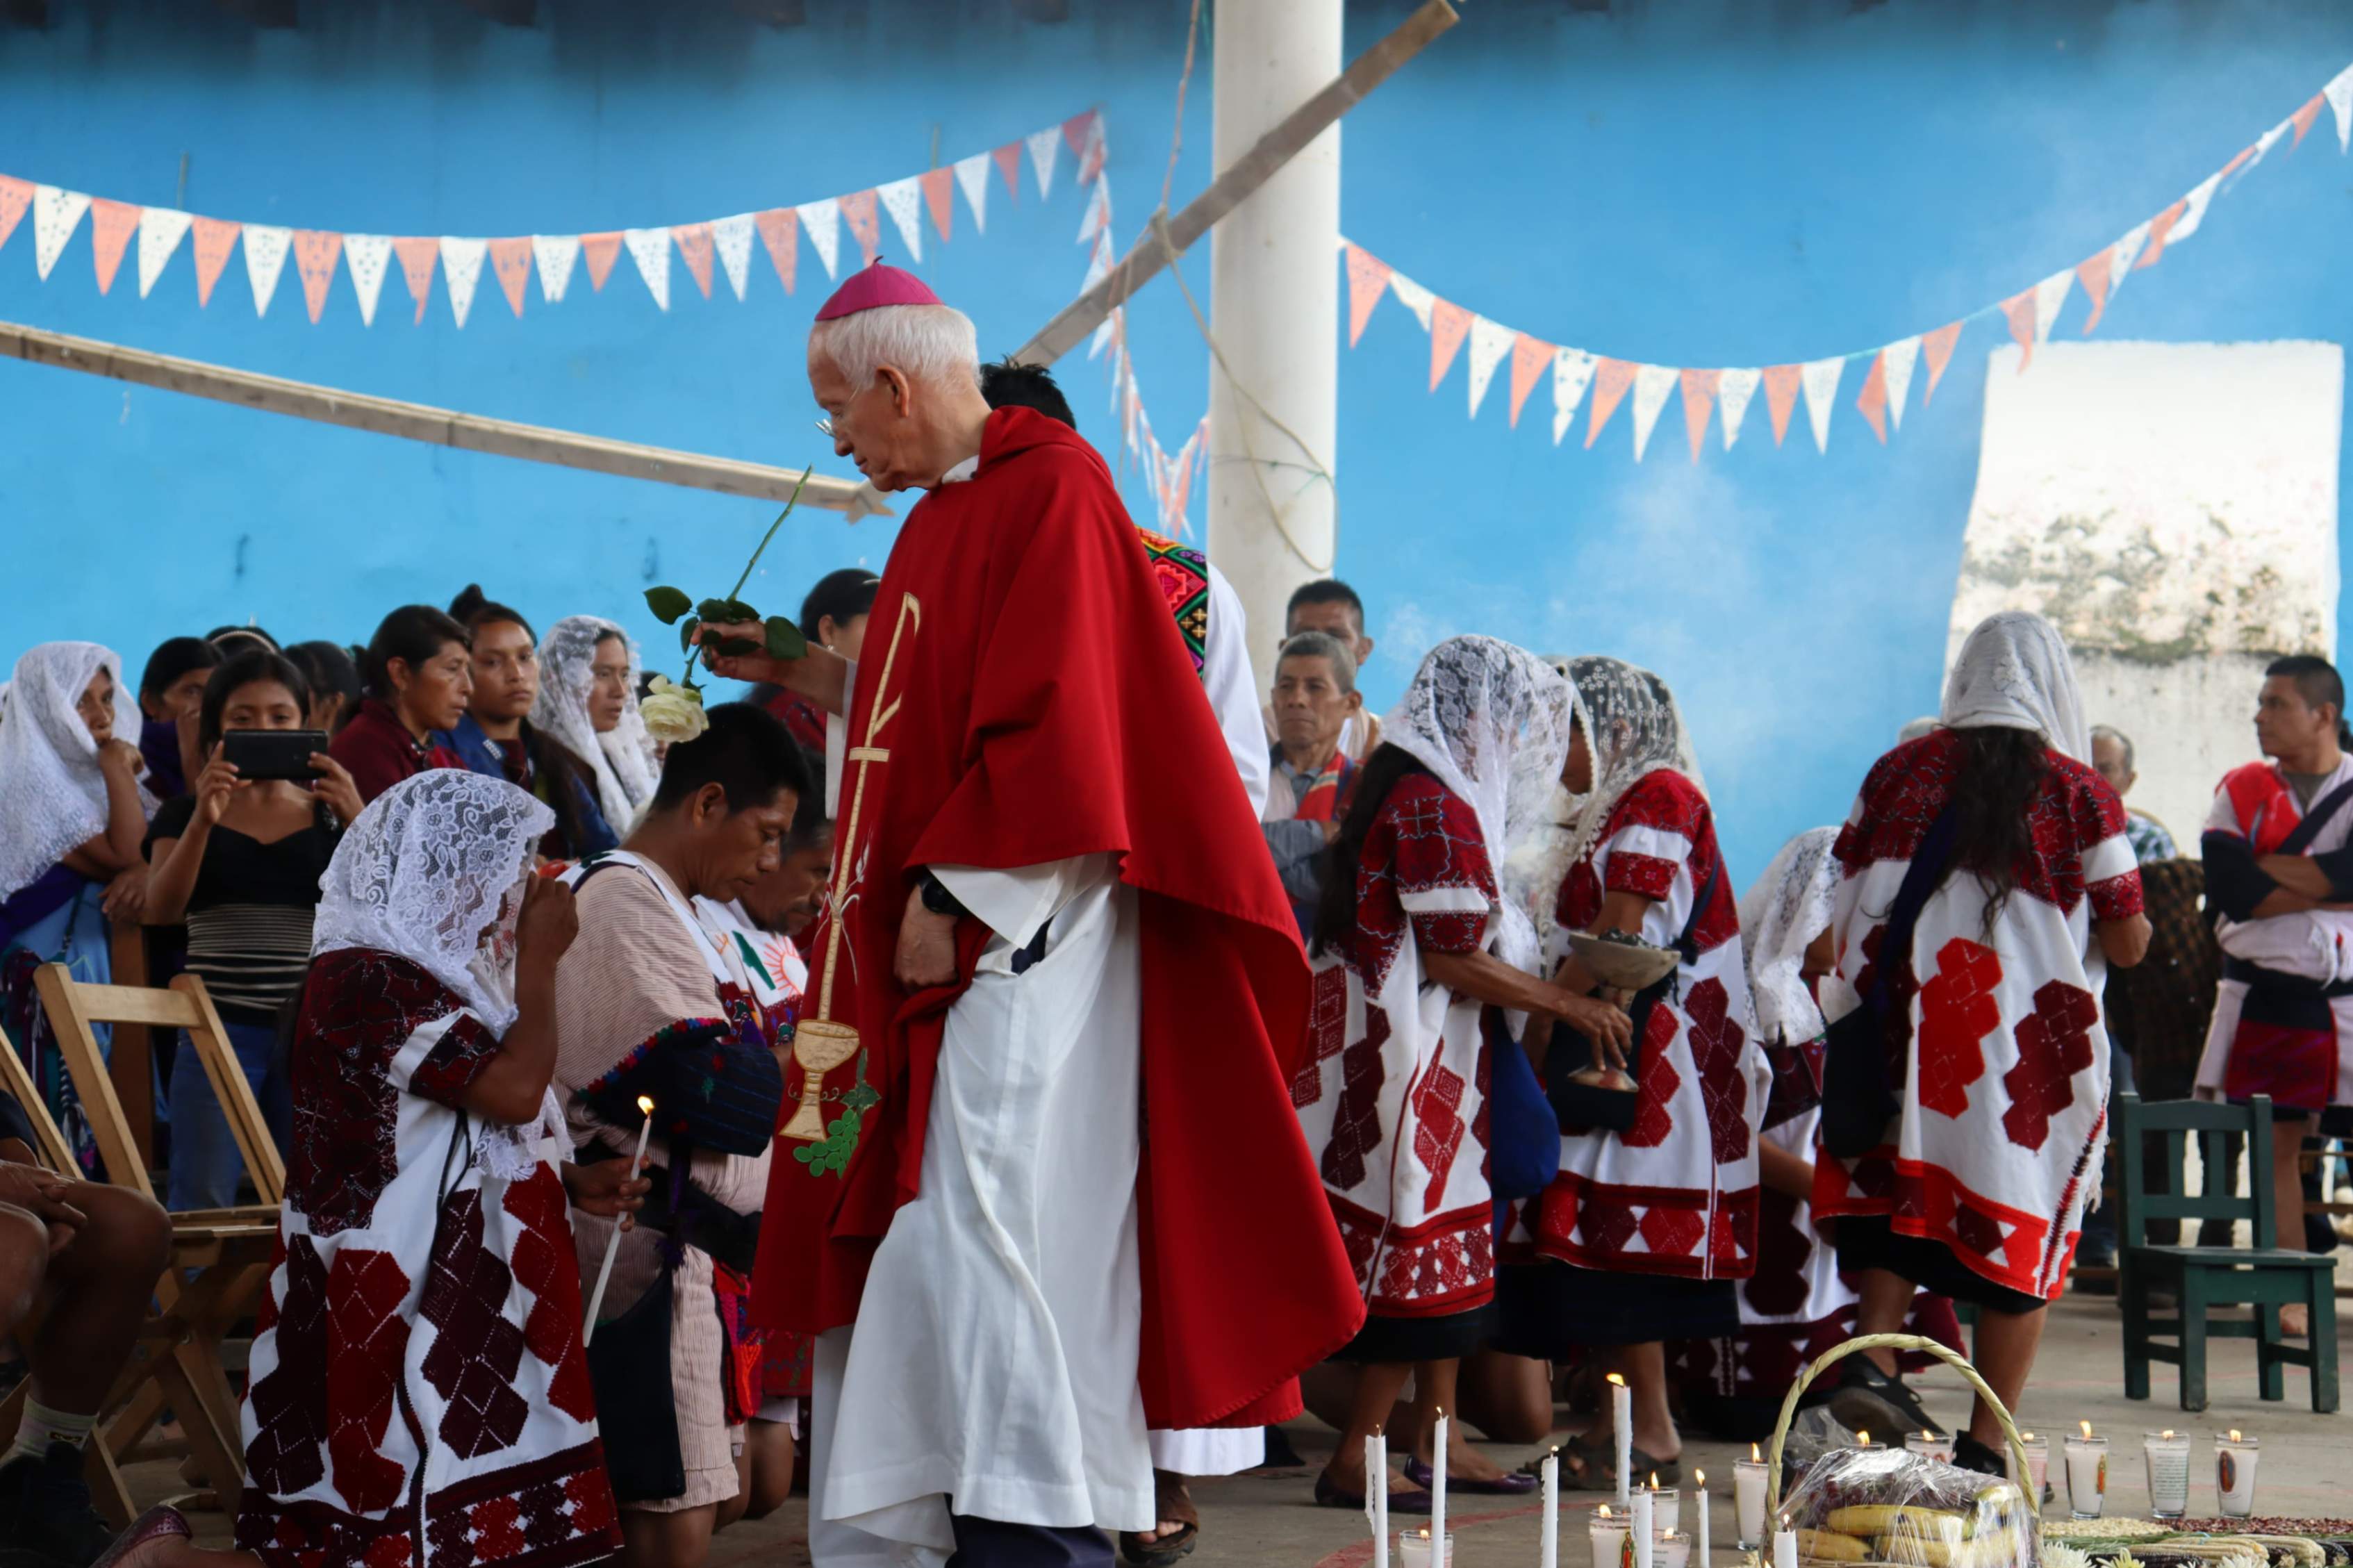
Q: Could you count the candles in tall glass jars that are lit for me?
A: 11